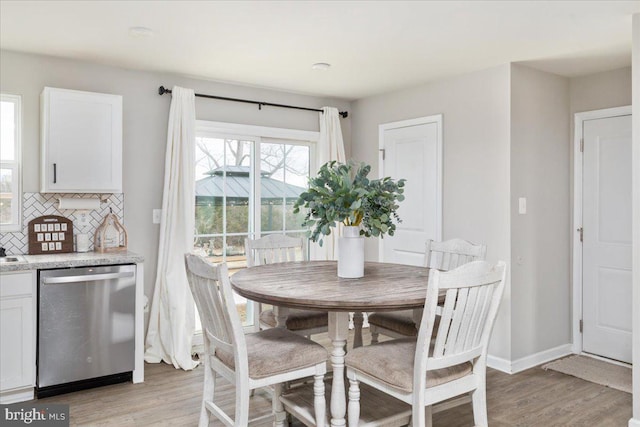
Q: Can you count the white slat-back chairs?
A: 4